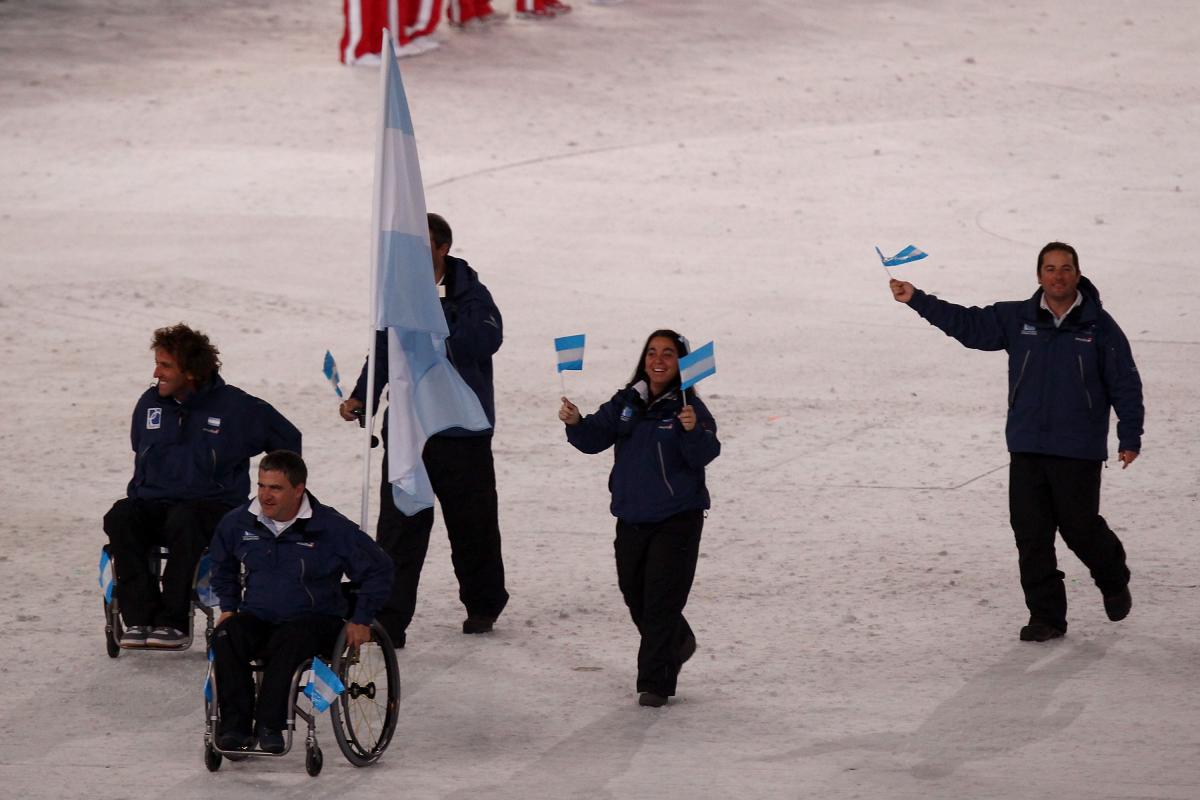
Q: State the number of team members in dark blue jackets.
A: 5